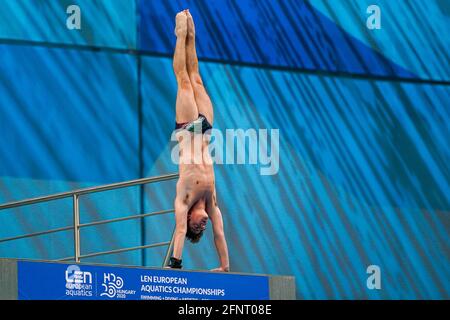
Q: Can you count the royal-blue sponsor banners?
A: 1